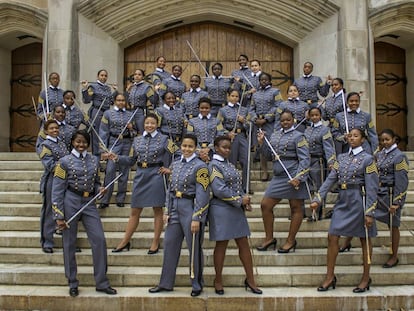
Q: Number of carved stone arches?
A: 3